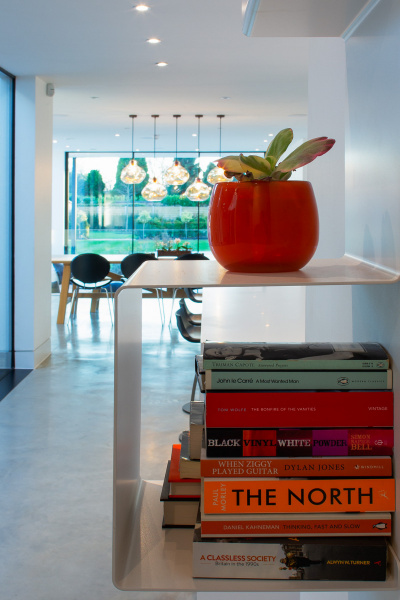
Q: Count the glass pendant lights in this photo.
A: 5